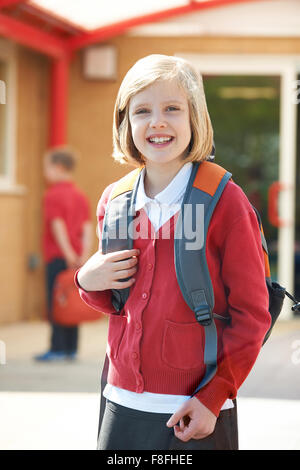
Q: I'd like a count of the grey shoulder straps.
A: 2